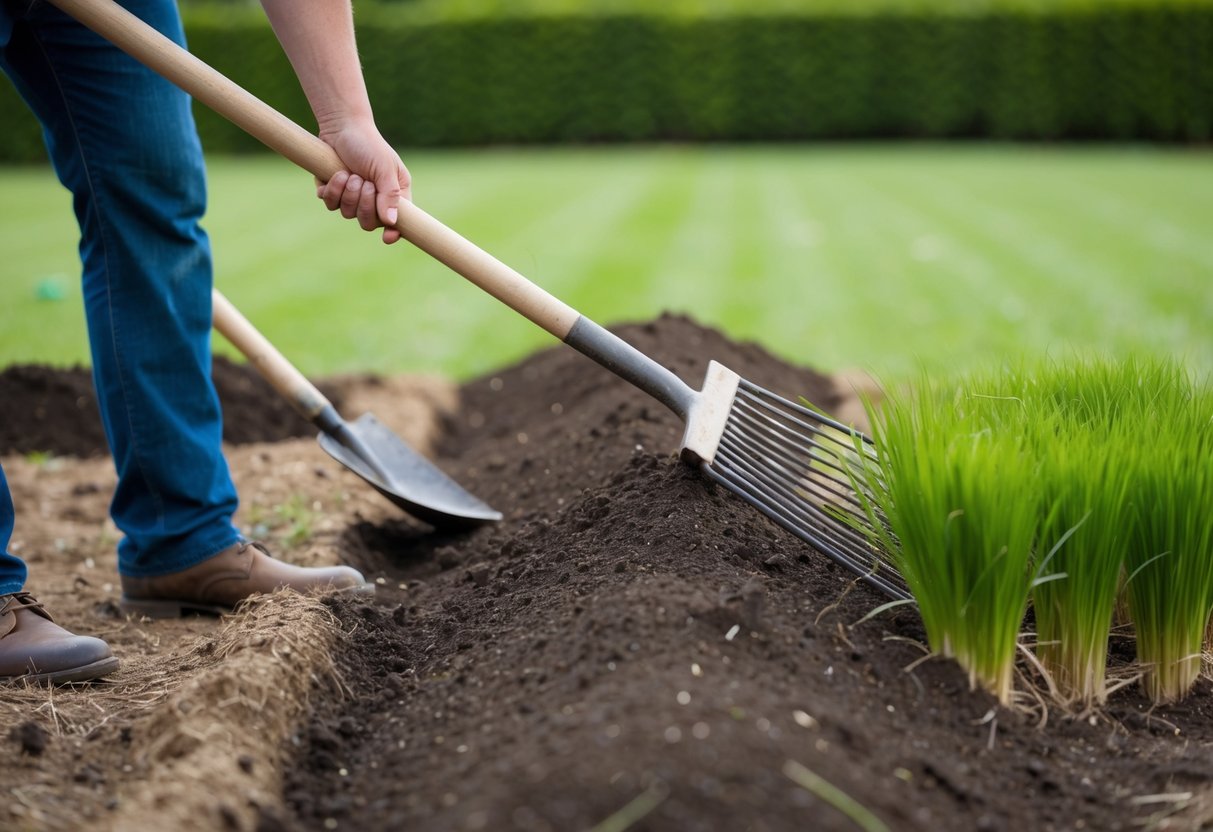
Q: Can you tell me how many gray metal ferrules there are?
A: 2